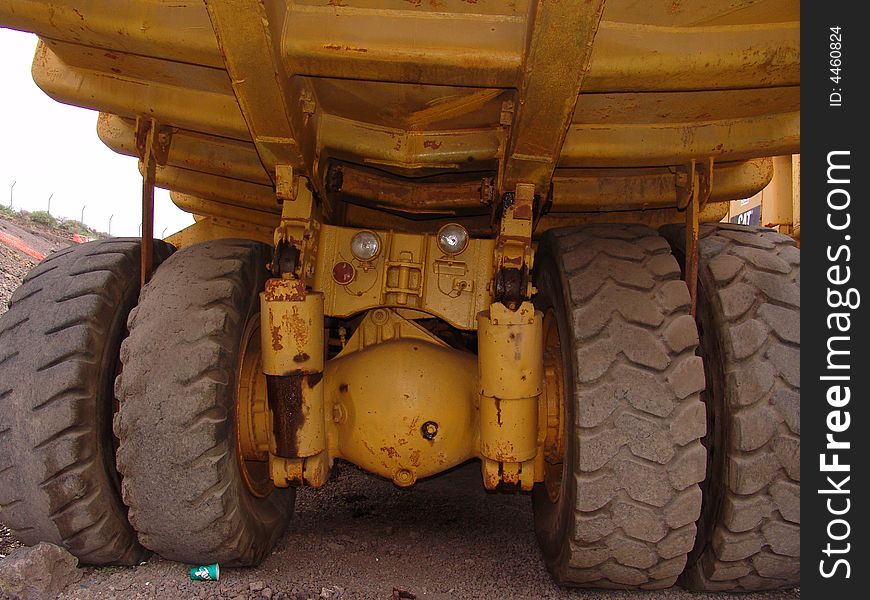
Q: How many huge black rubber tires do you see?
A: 4